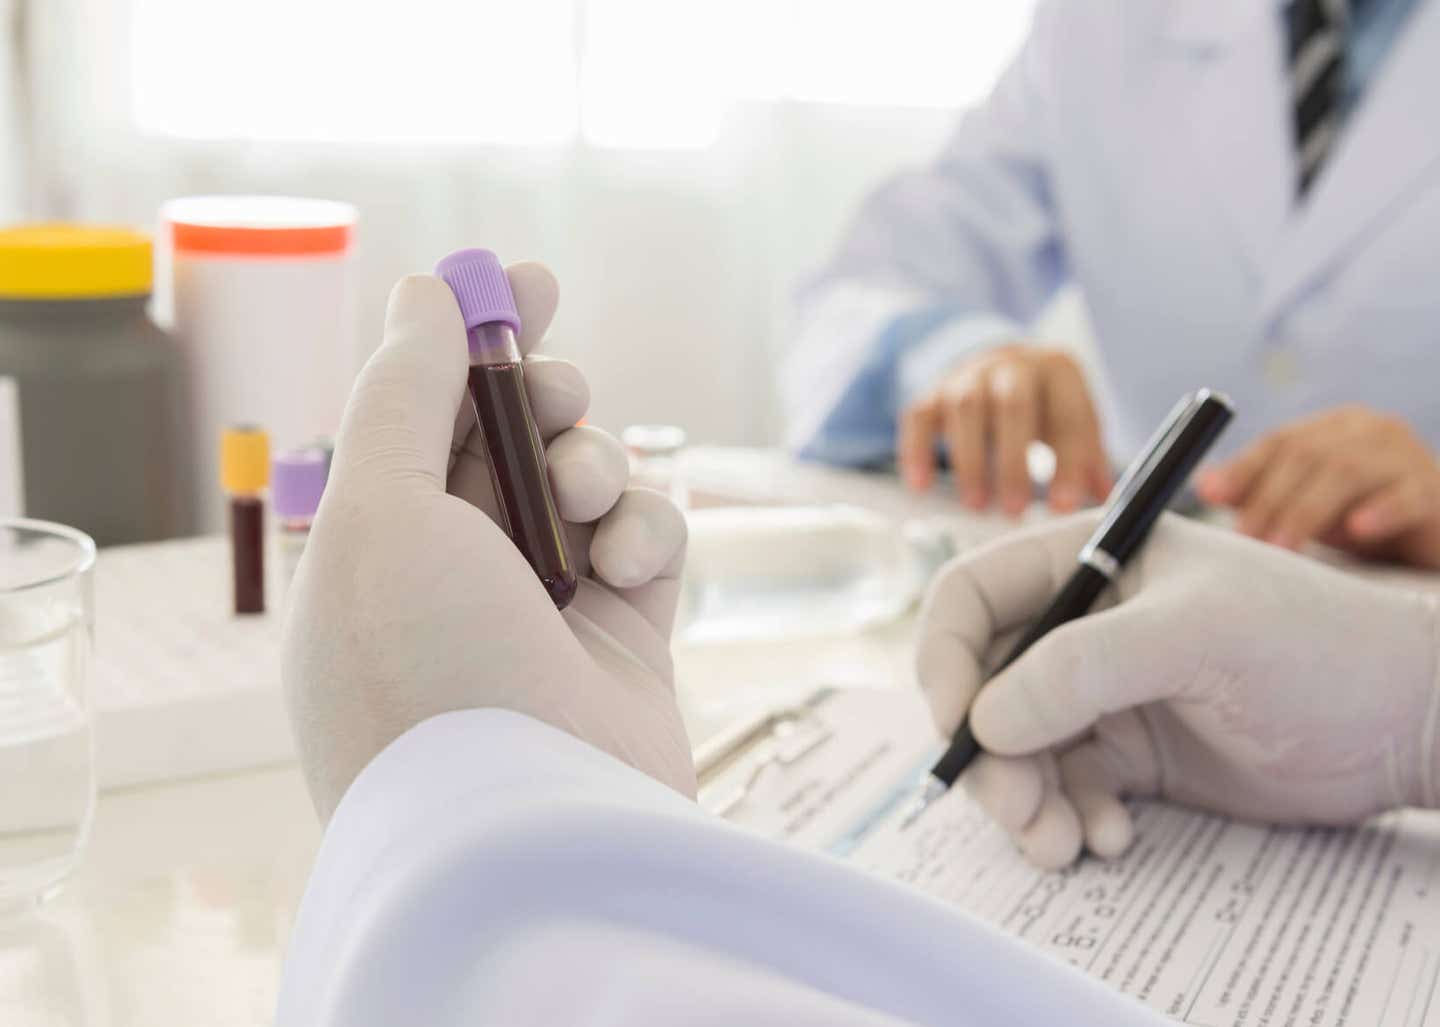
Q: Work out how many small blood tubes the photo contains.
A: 3